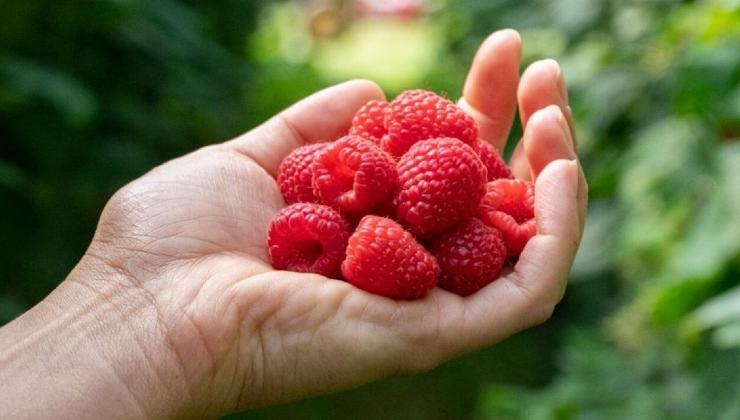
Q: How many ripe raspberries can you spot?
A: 10